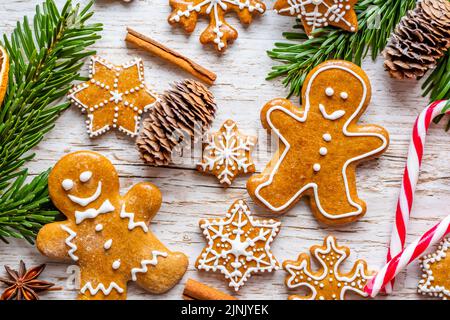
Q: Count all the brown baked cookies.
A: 9